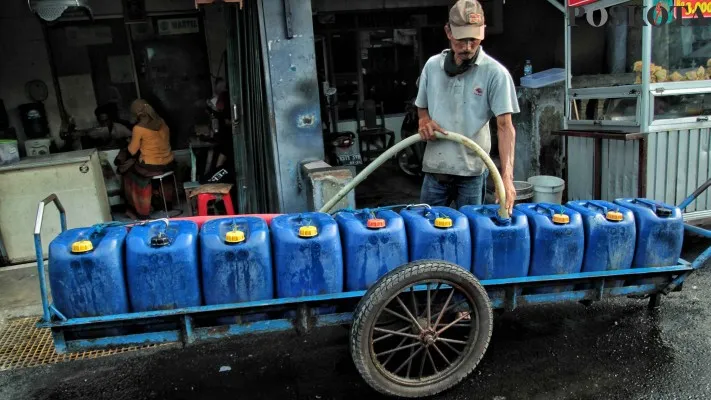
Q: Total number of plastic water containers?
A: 10